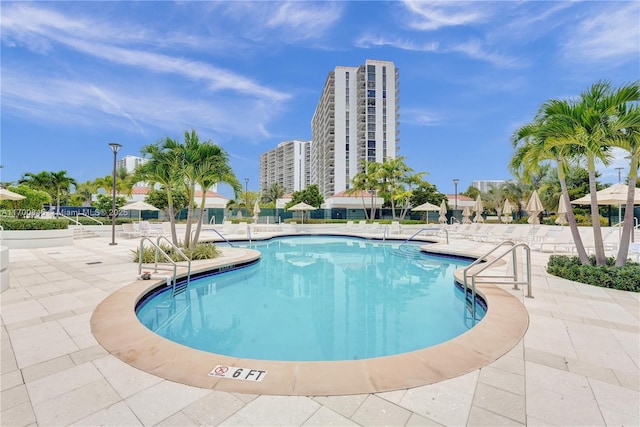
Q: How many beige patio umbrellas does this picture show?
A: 12